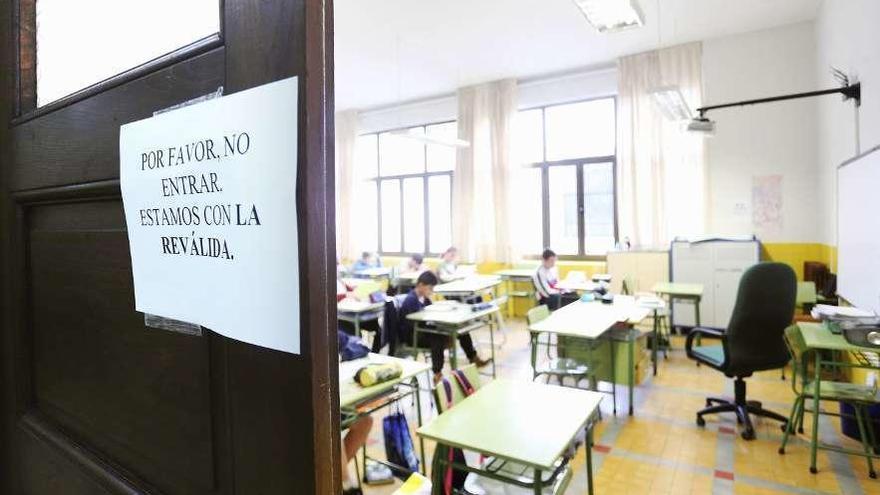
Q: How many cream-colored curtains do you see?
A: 3